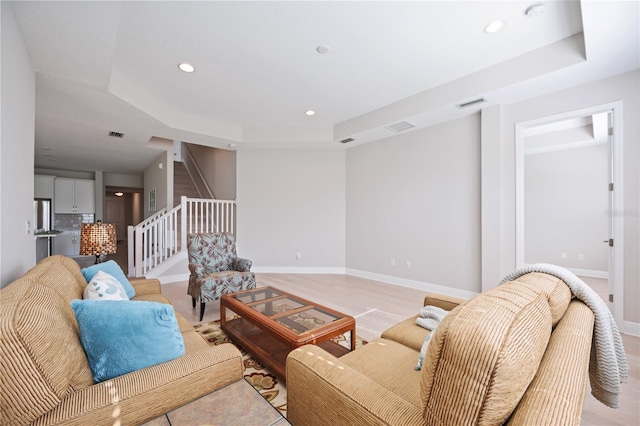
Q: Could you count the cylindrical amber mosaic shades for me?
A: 1